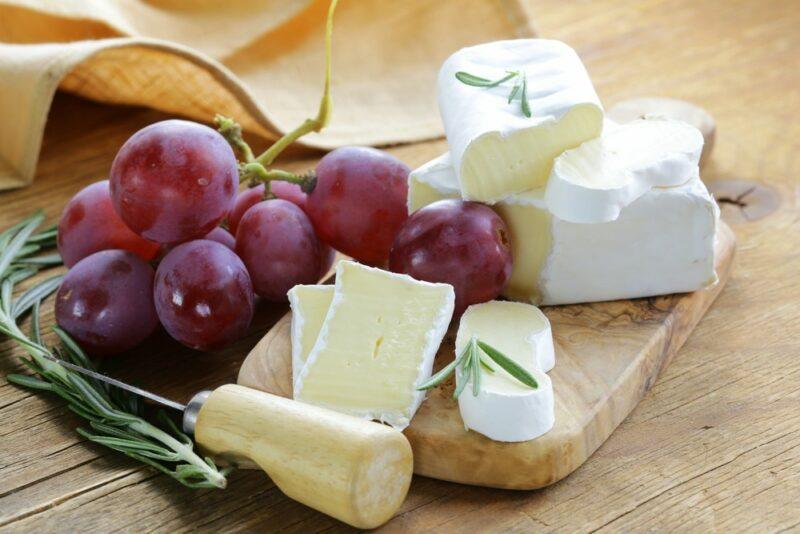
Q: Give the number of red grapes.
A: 9